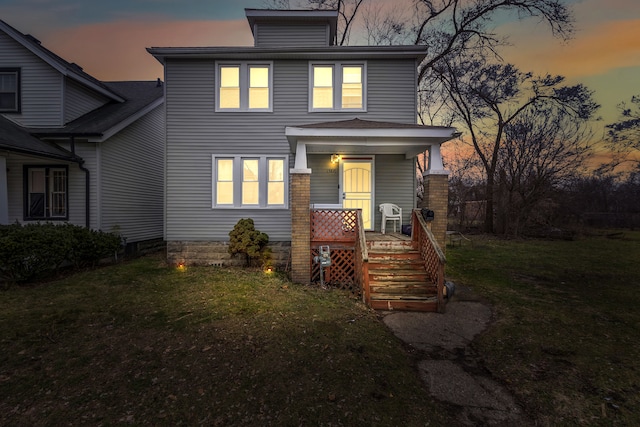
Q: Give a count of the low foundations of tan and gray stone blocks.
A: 1